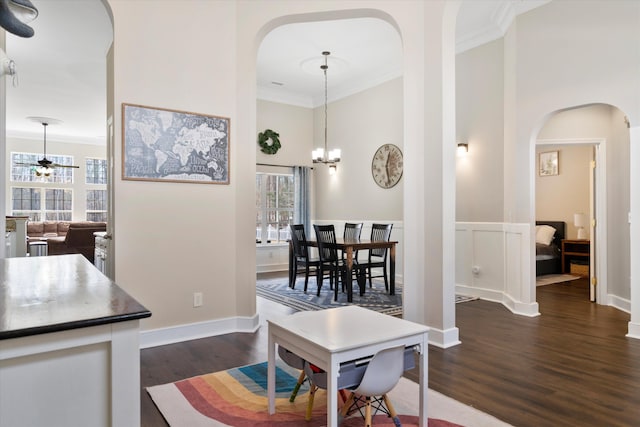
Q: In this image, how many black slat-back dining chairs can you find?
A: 4